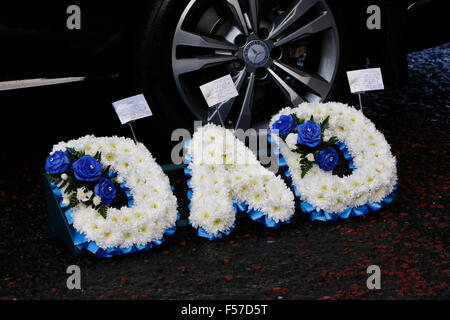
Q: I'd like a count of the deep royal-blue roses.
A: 6